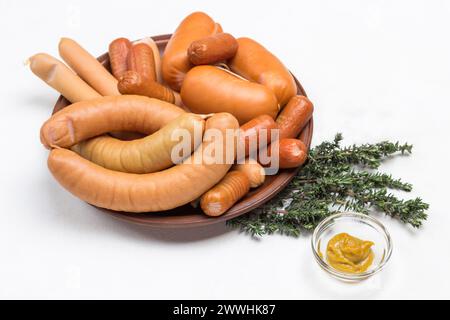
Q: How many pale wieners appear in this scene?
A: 2